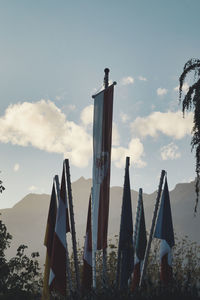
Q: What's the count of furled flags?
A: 6